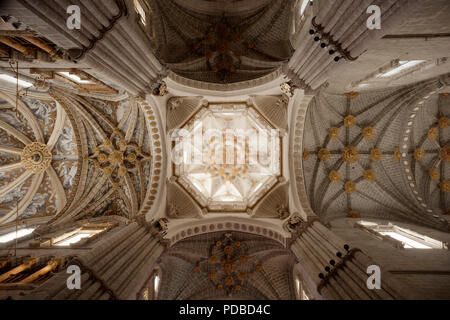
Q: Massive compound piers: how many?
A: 4